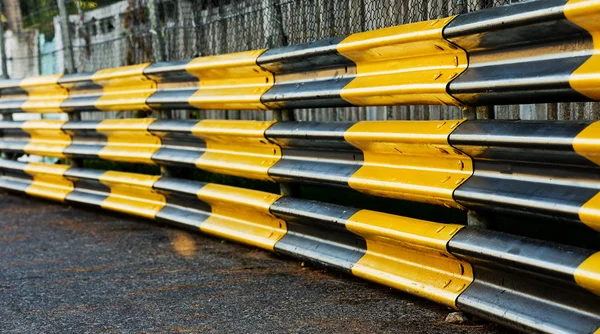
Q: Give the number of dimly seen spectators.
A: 0